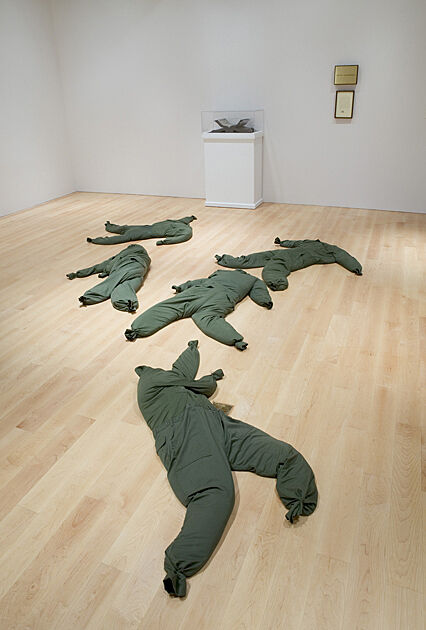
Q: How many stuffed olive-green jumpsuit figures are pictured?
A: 5